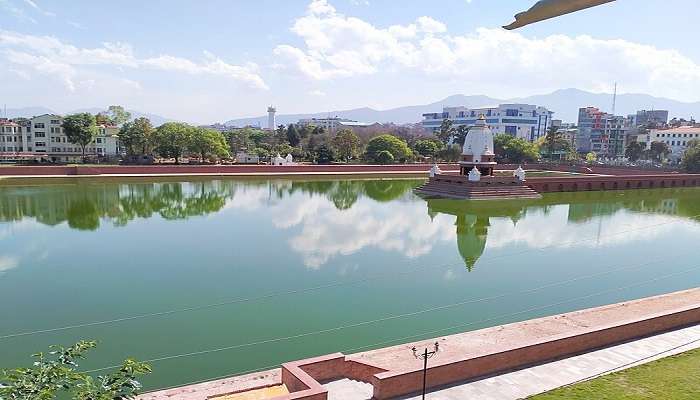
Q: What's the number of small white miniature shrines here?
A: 3